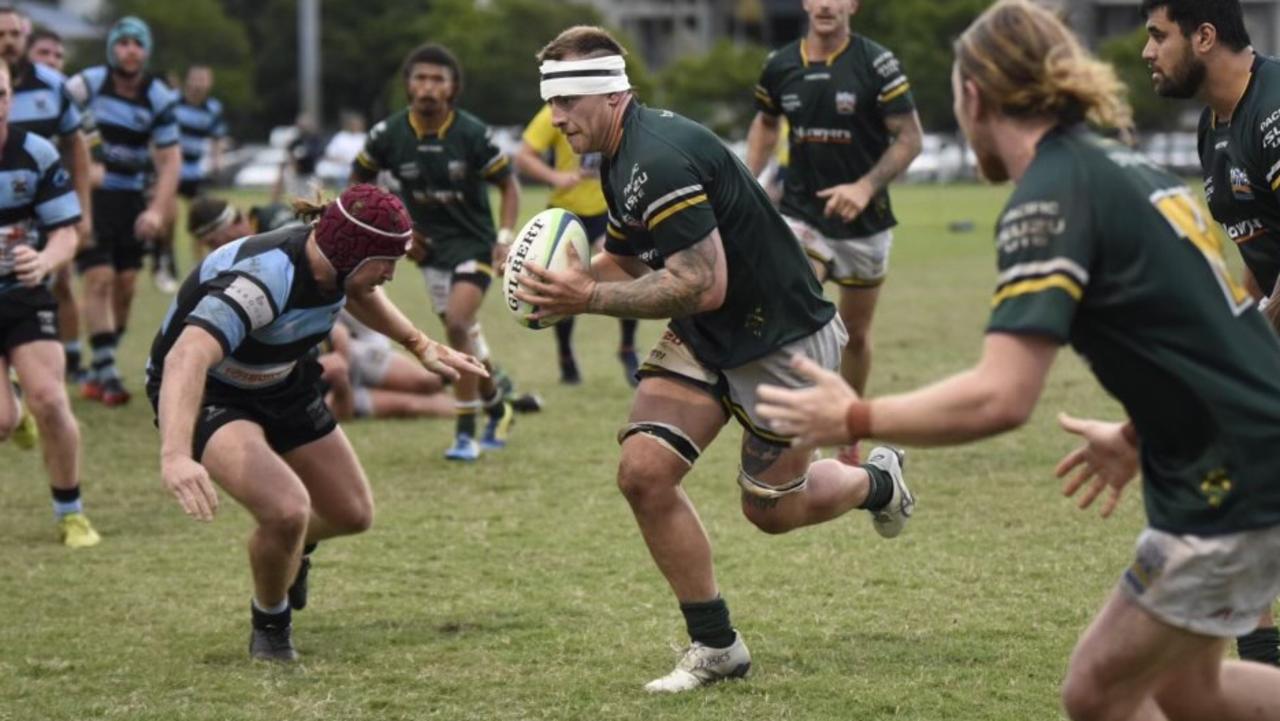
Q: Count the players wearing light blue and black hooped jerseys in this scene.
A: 5